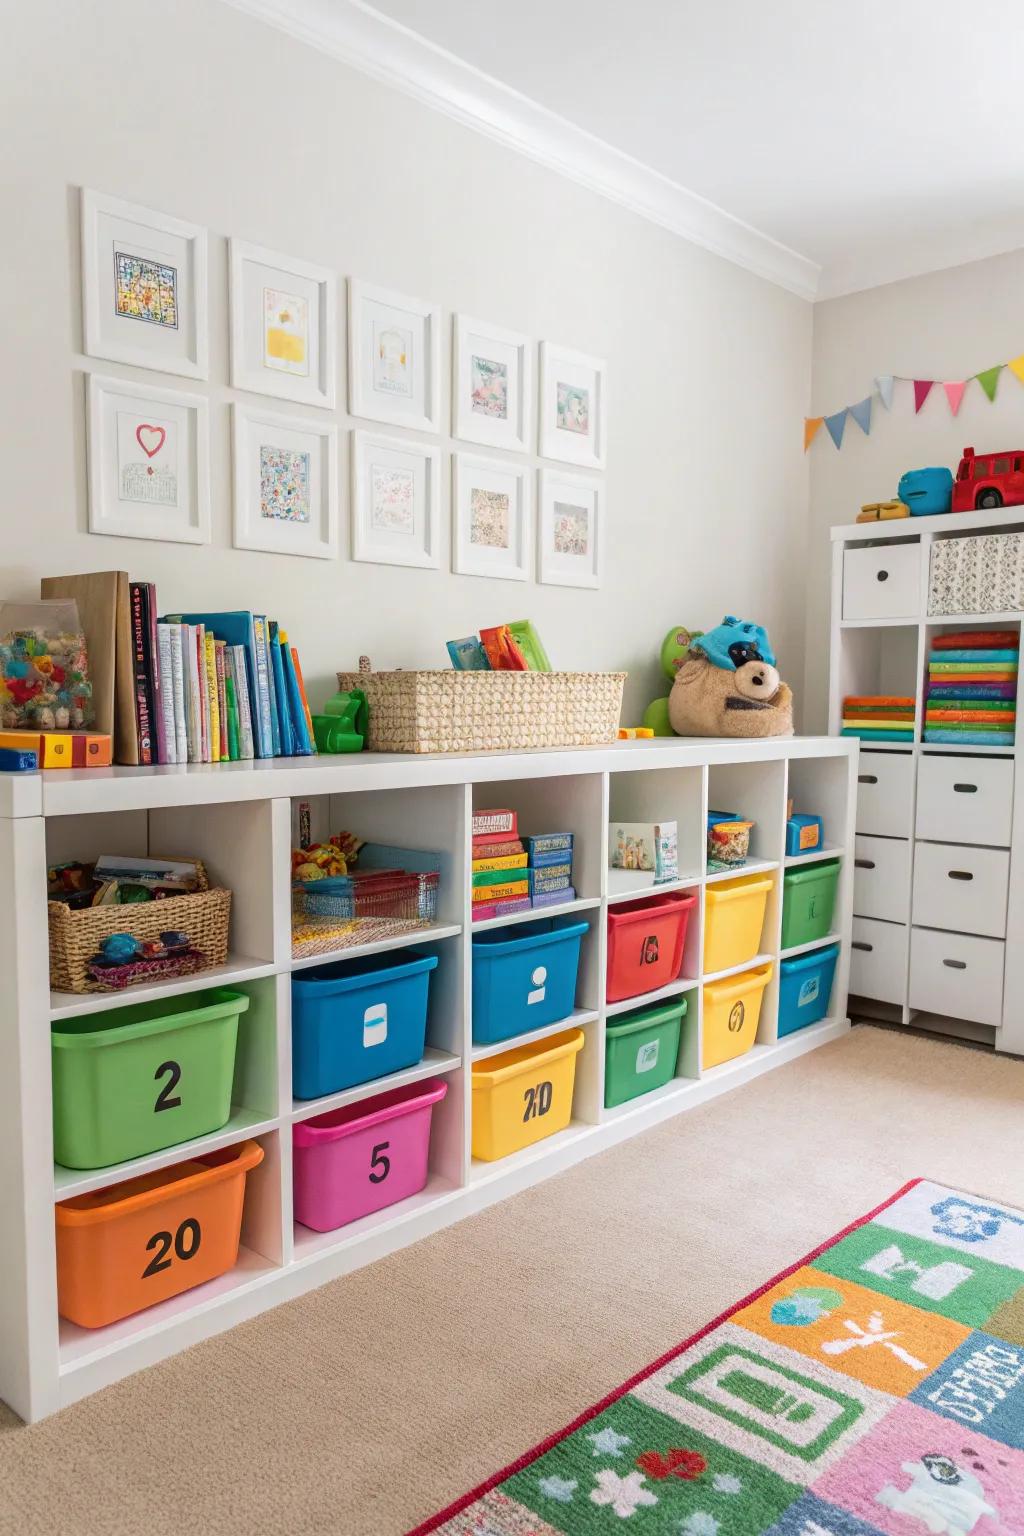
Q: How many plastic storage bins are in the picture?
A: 12